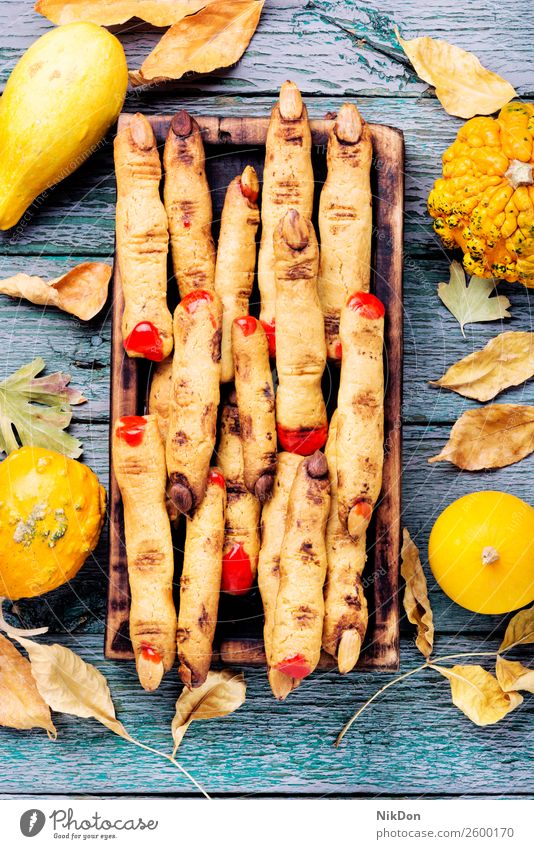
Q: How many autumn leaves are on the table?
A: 15